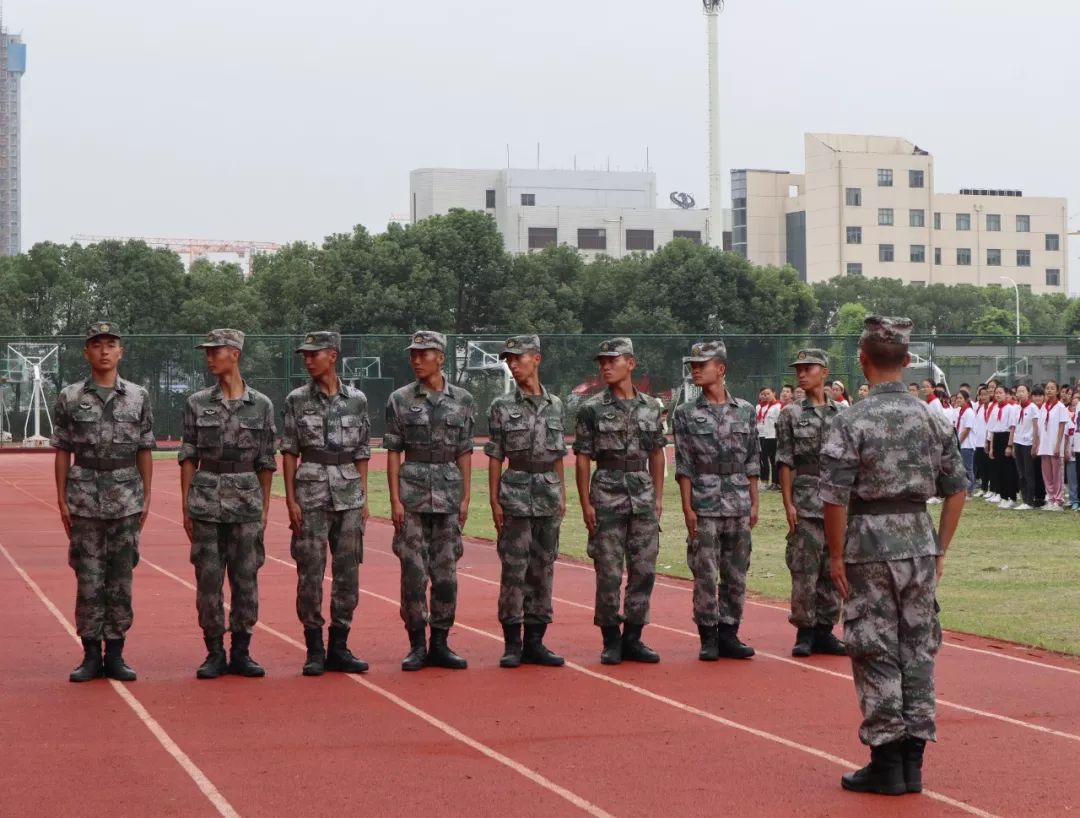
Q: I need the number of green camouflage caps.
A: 9